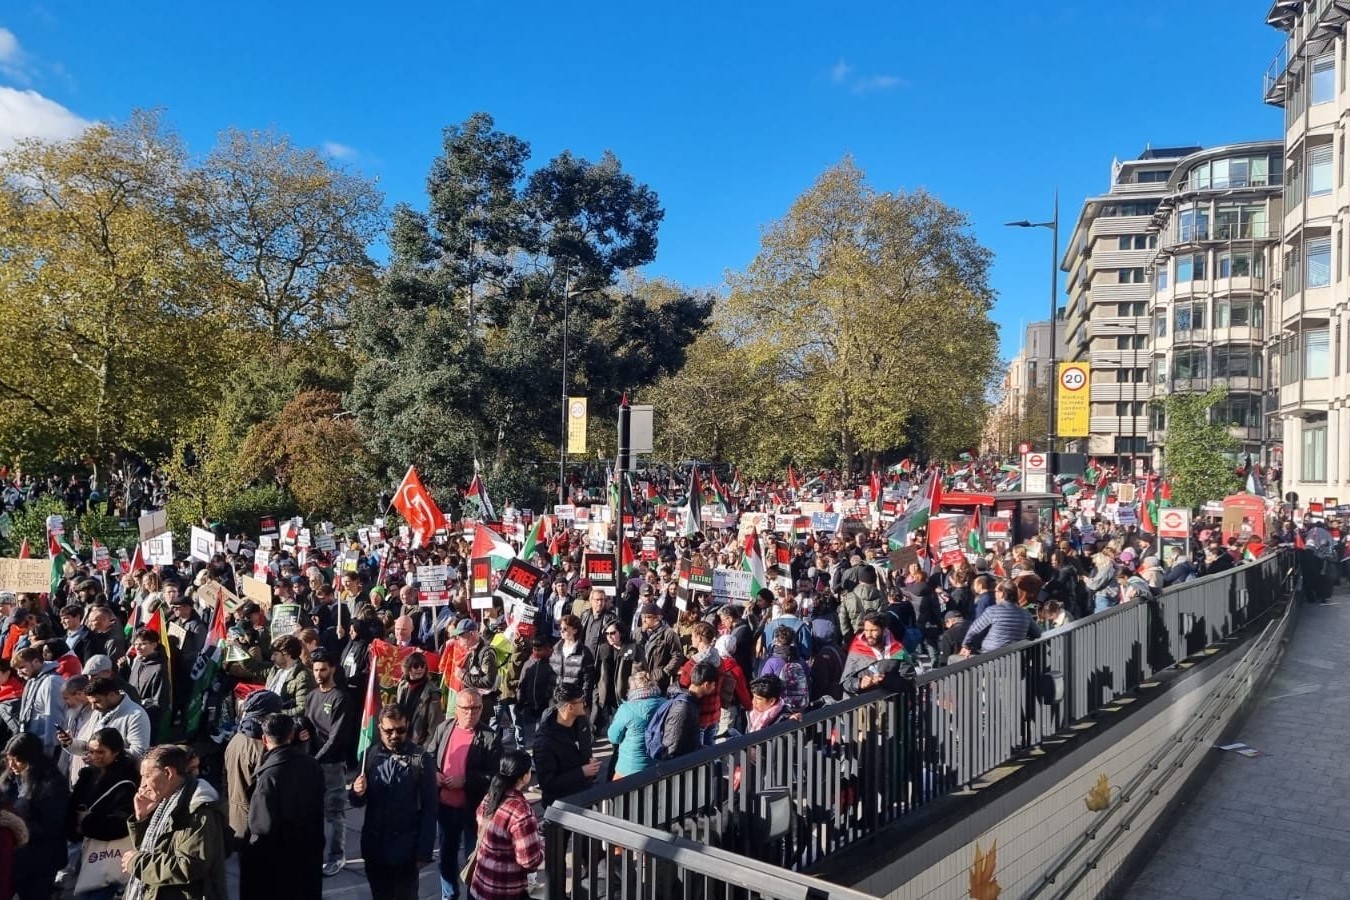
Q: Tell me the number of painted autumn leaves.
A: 2